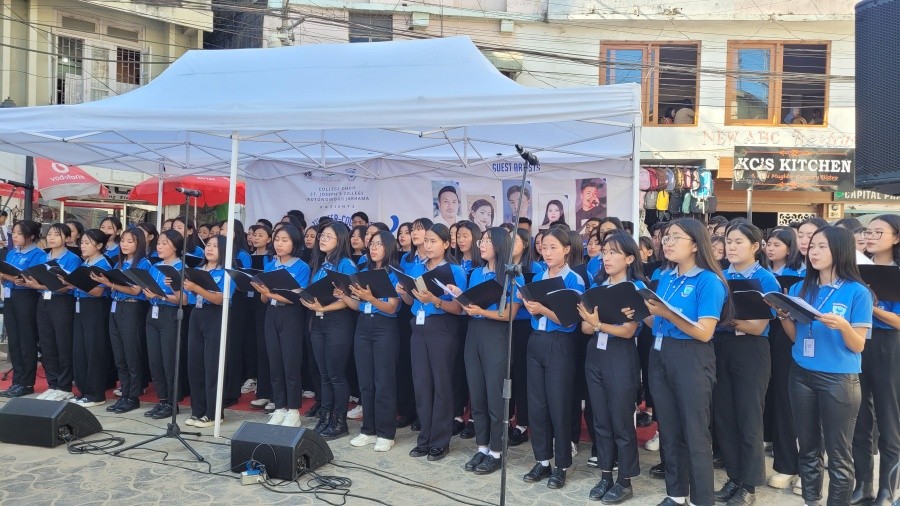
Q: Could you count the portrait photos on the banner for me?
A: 5